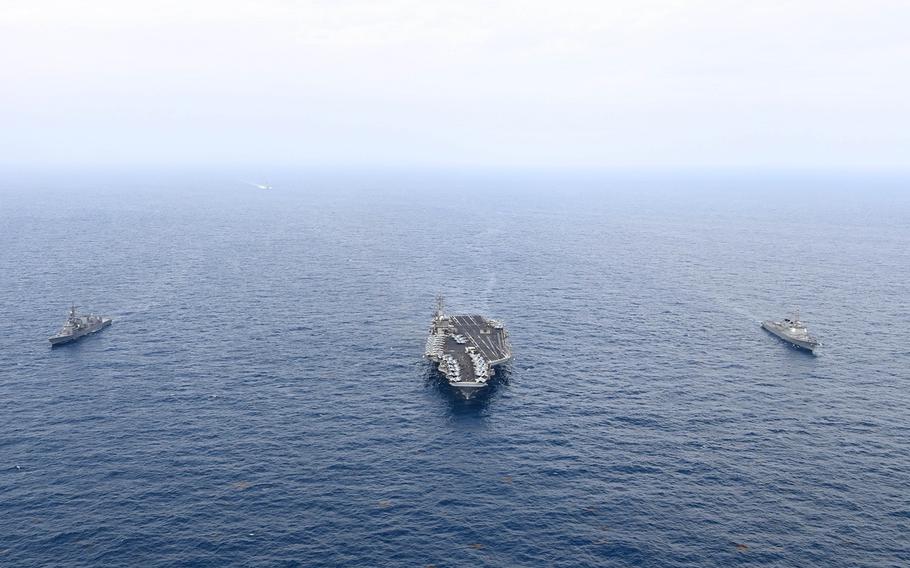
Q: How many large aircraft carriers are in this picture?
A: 1